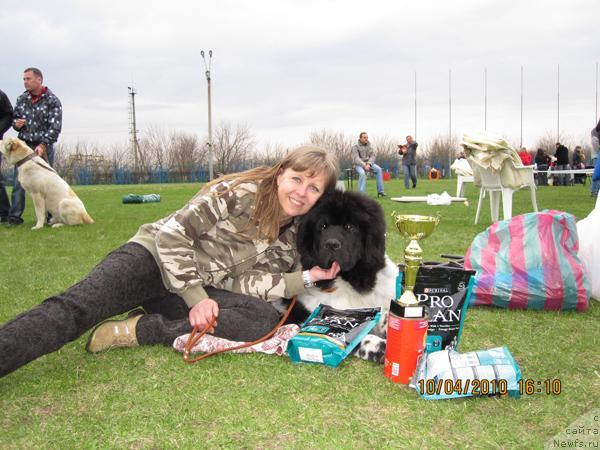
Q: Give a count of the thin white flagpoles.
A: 6